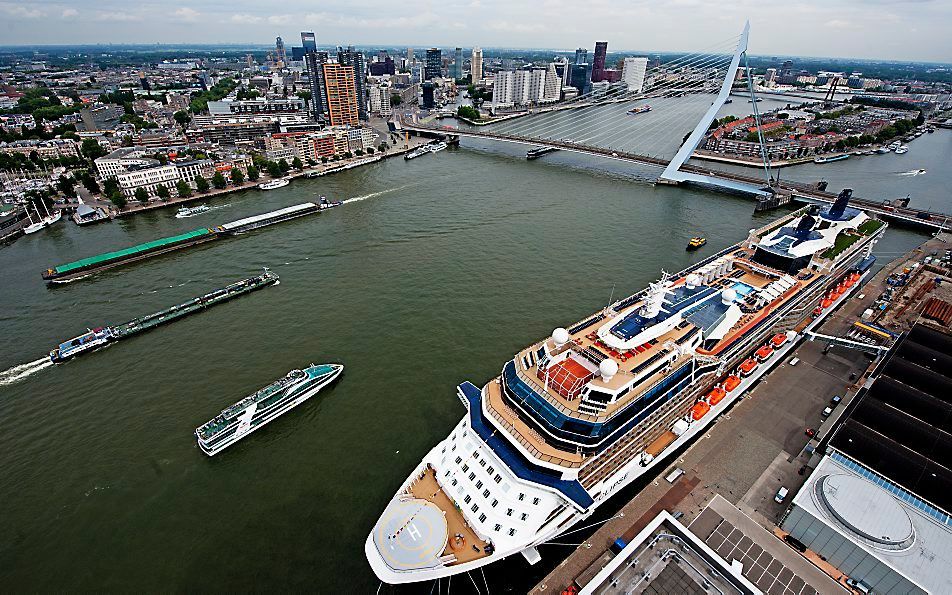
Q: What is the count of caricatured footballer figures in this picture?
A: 0